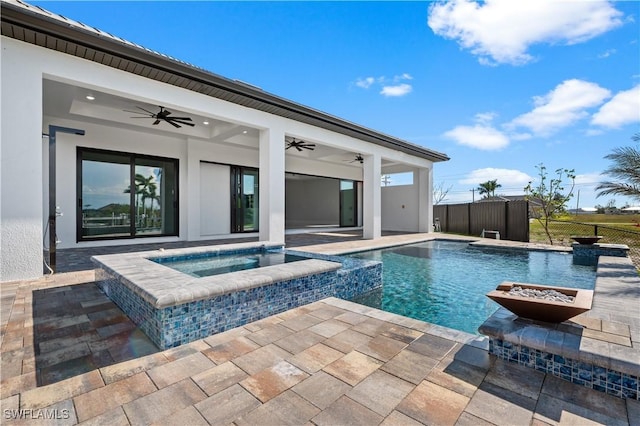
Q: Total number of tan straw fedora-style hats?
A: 0